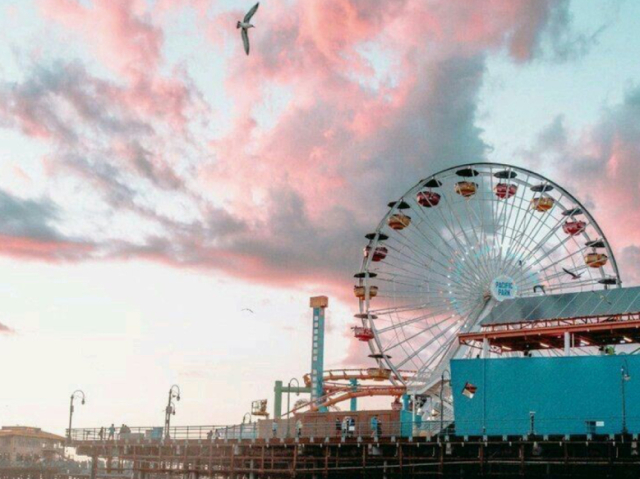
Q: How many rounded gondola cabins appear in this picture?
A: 11